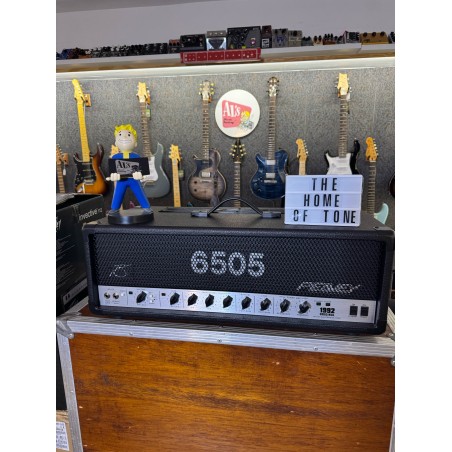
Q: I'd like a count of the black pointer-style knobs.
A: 9